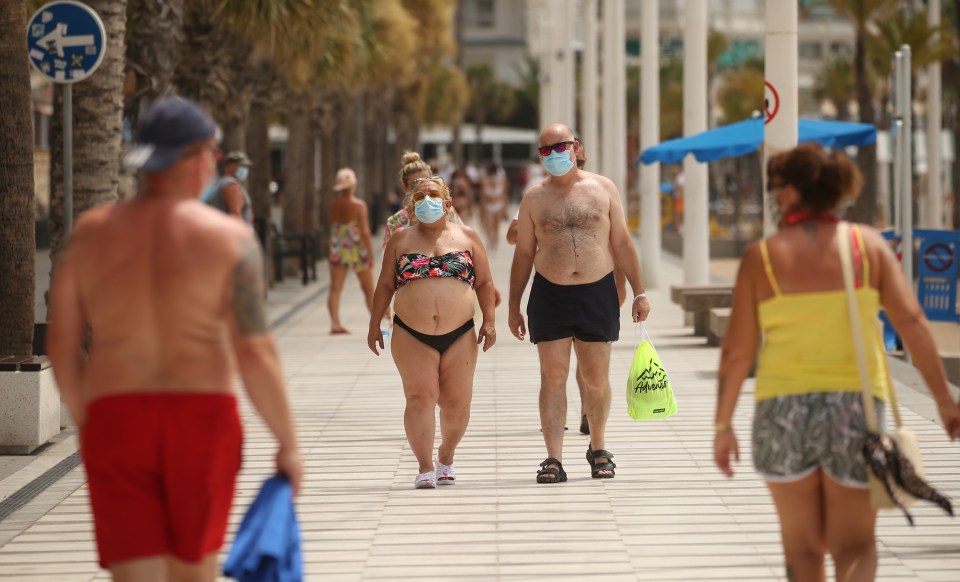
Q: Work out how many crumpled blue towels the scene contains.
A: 1